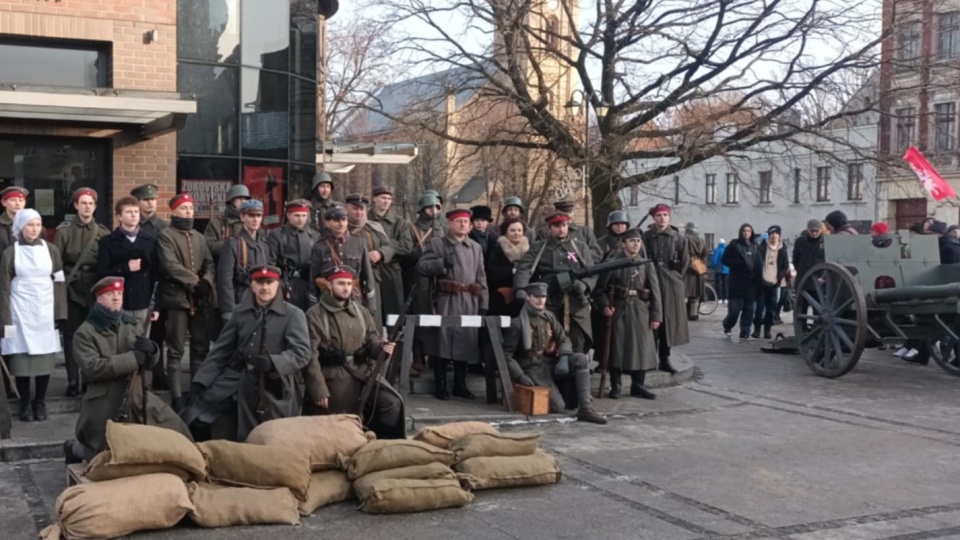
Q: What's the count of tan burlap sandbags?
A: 13